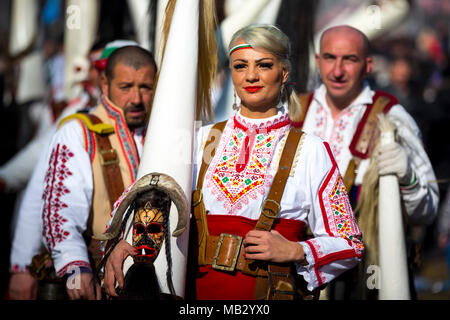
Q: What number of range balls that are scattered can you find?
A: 0